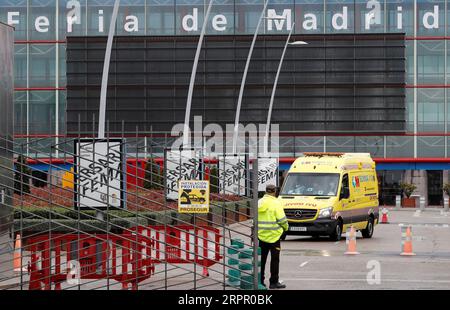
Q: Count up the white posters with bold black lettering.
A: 4